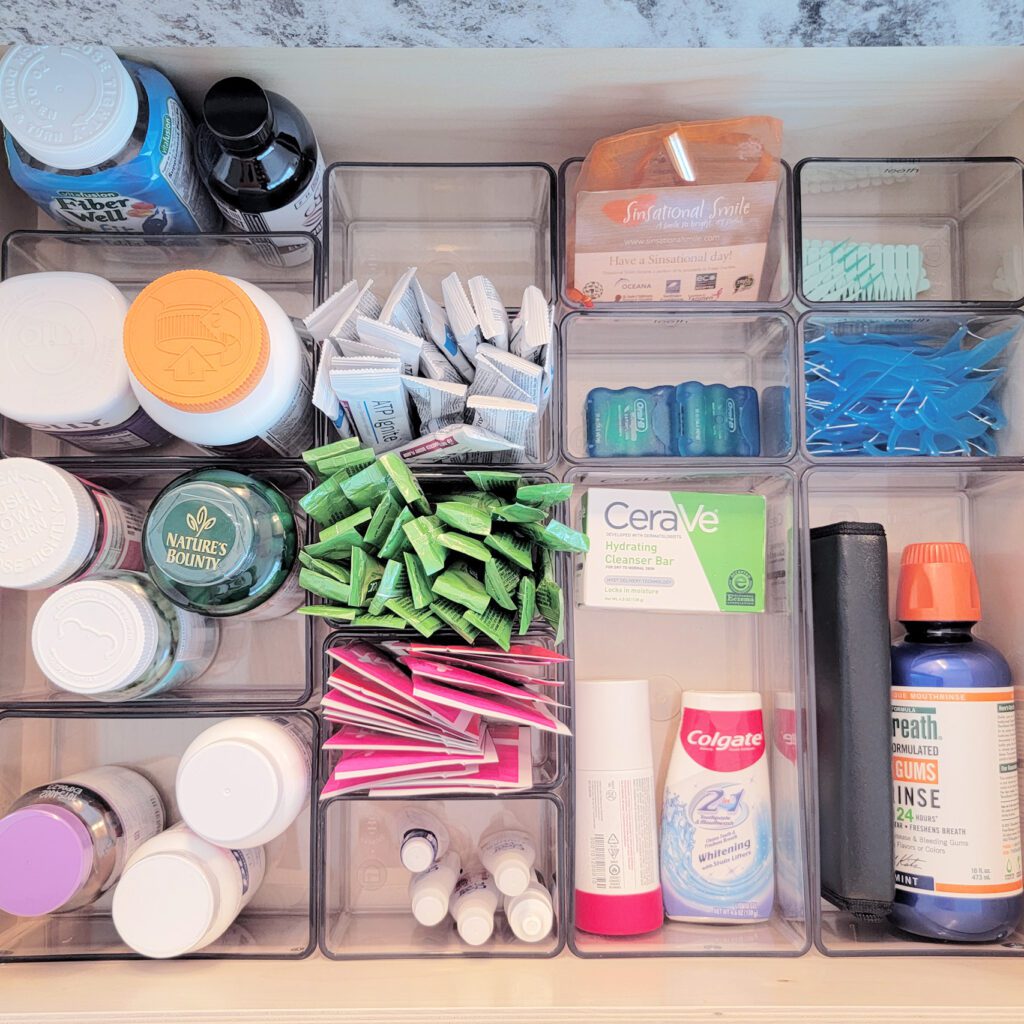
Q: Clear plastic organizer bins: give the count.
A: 14